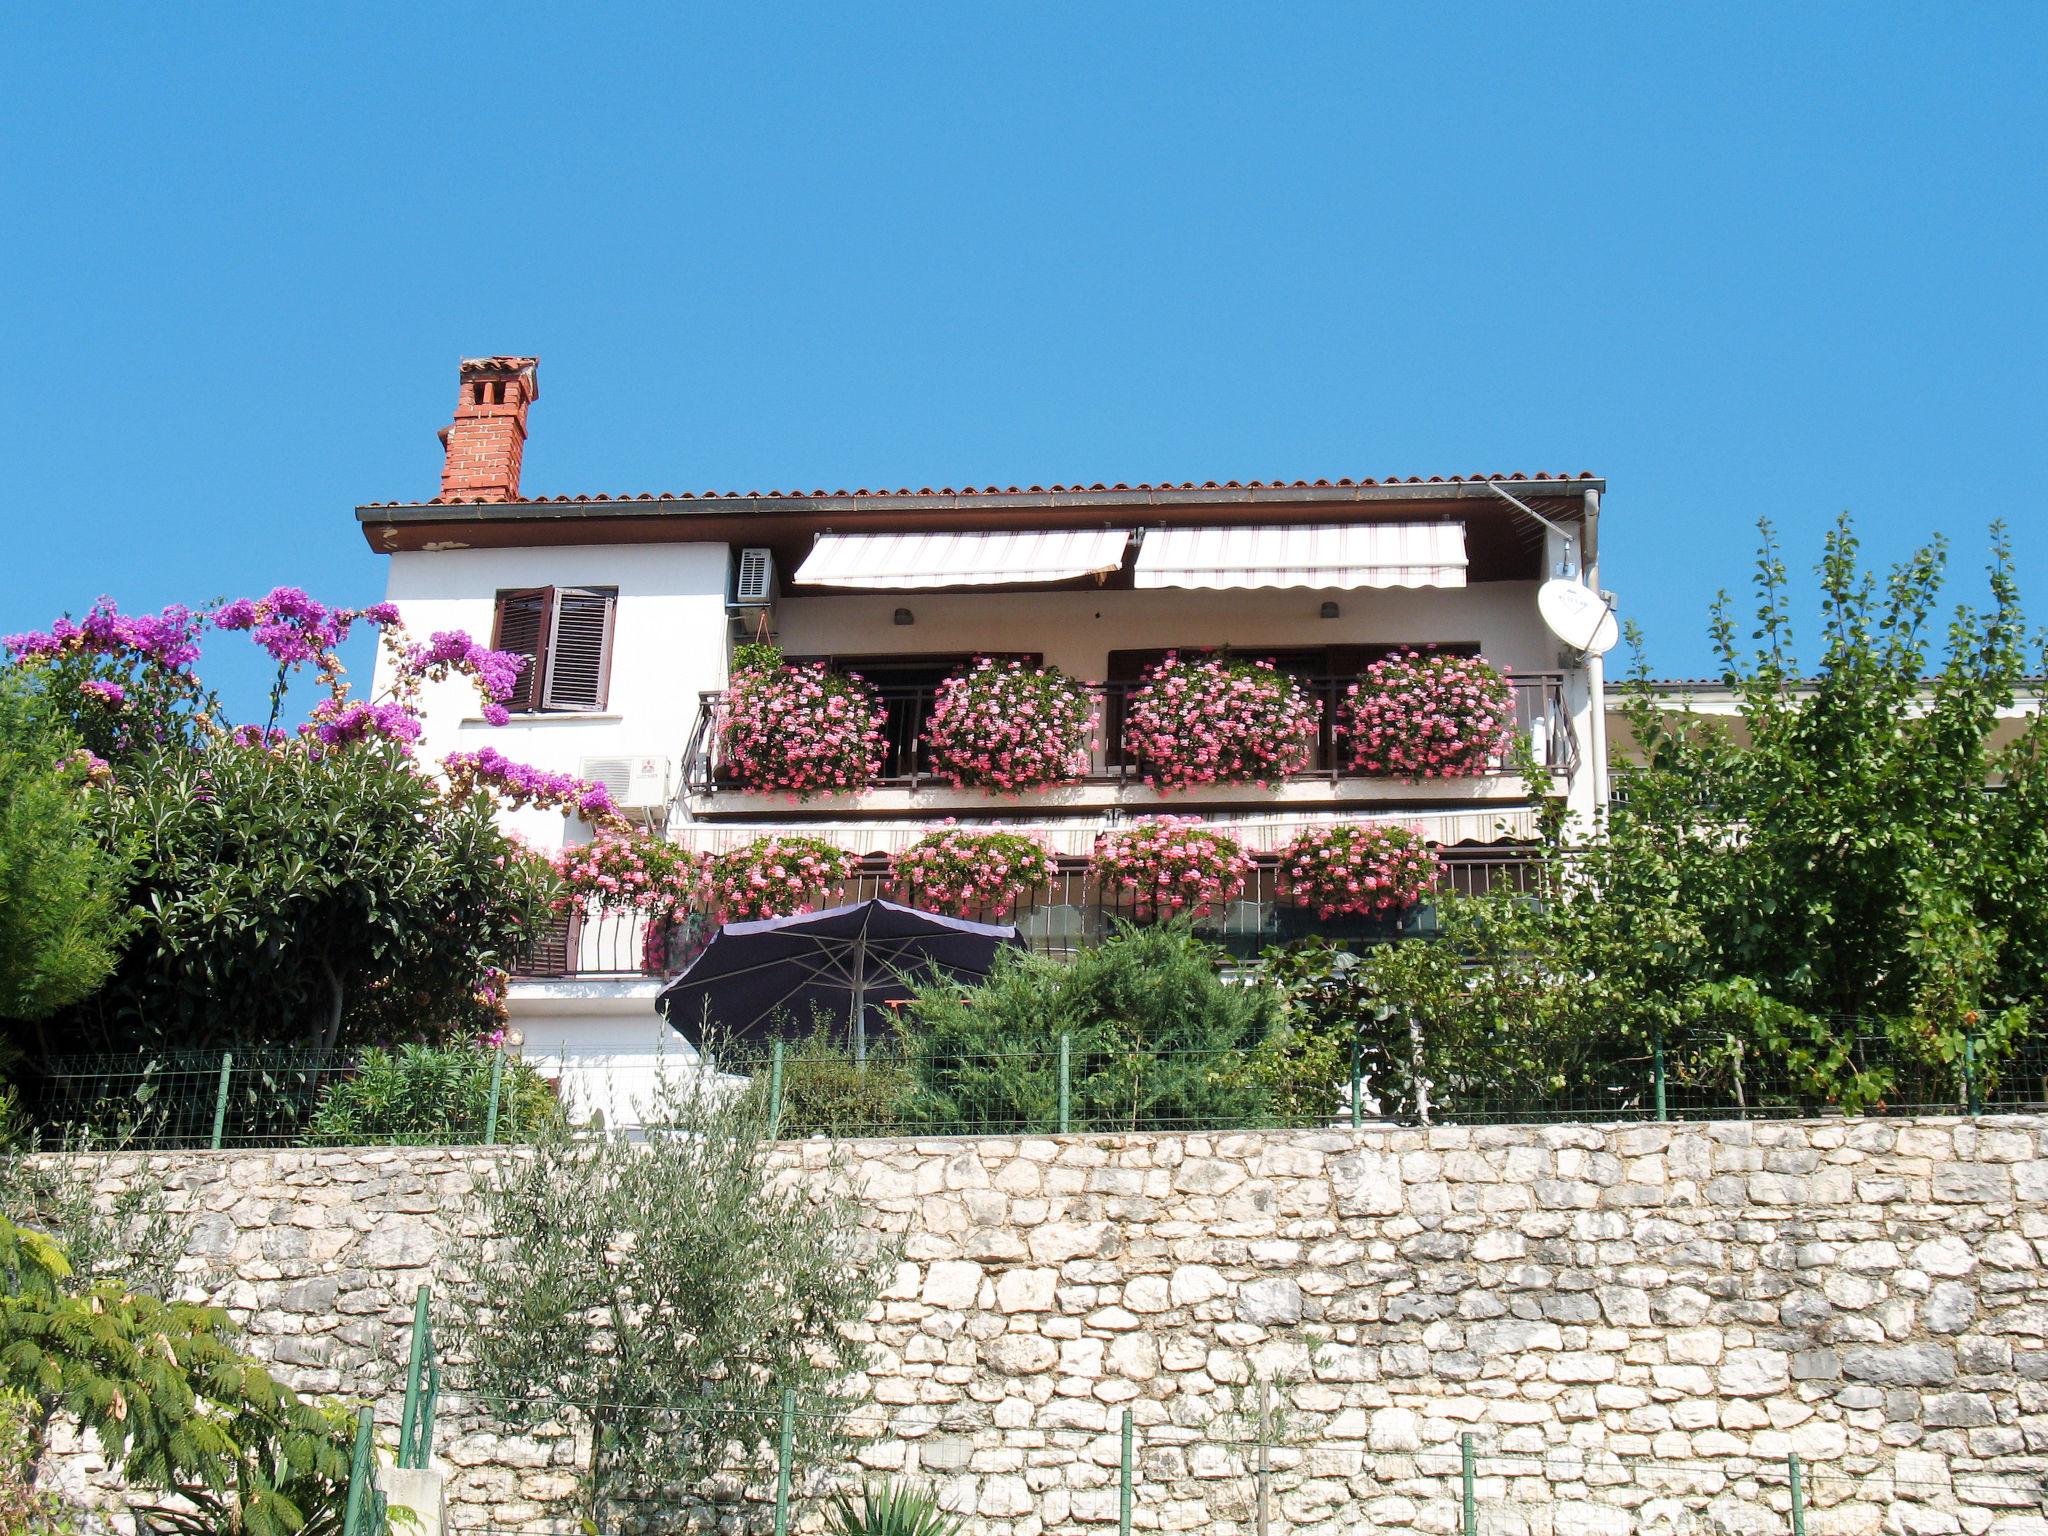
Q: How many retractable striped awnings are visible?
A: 4